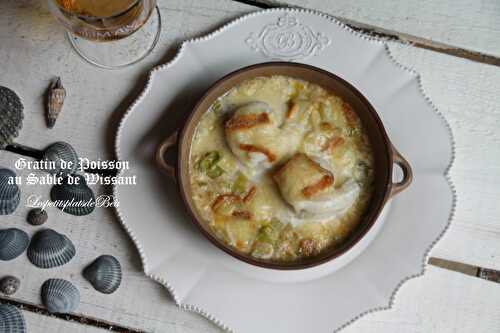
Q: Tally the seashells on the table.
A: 12